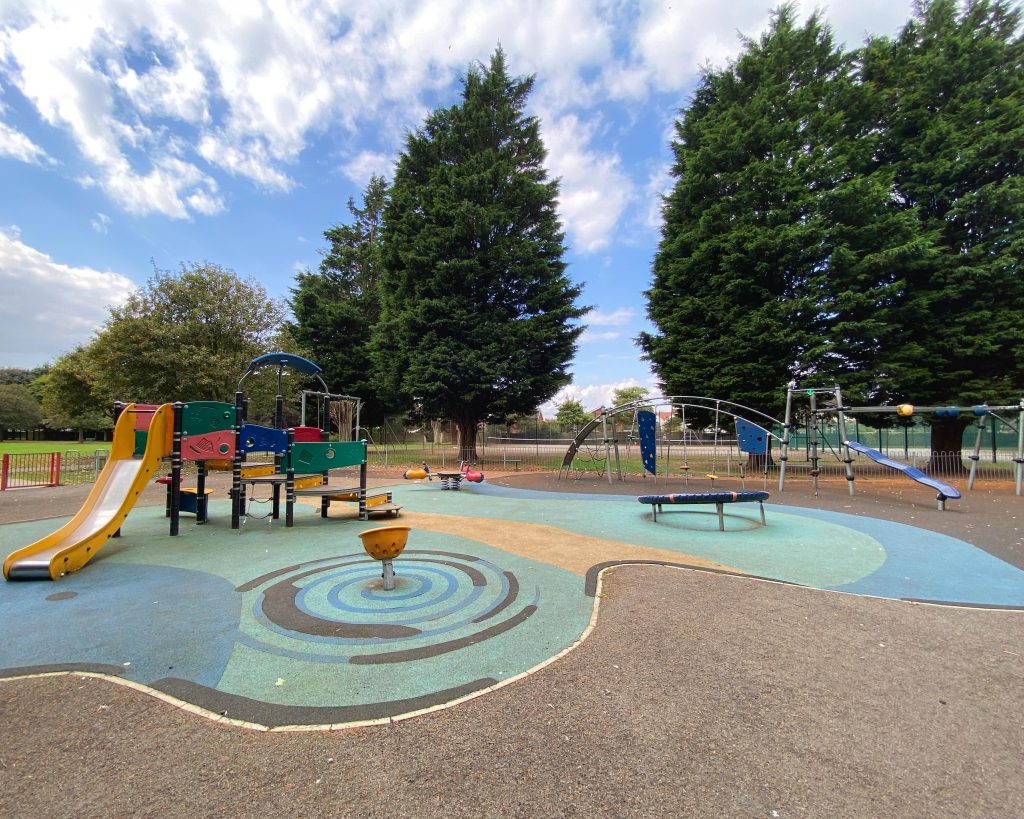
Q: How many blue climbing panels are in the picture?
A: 2